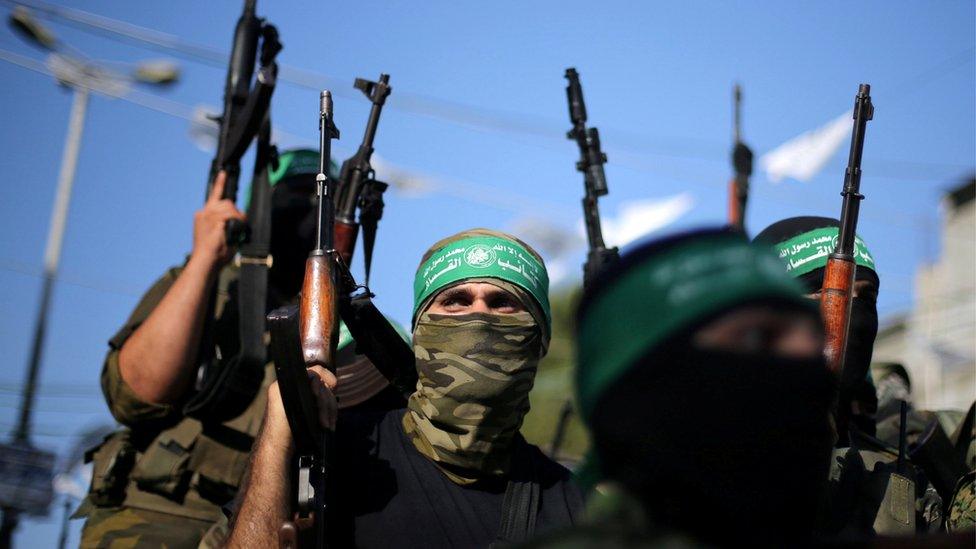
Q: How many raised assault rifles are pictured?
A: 6